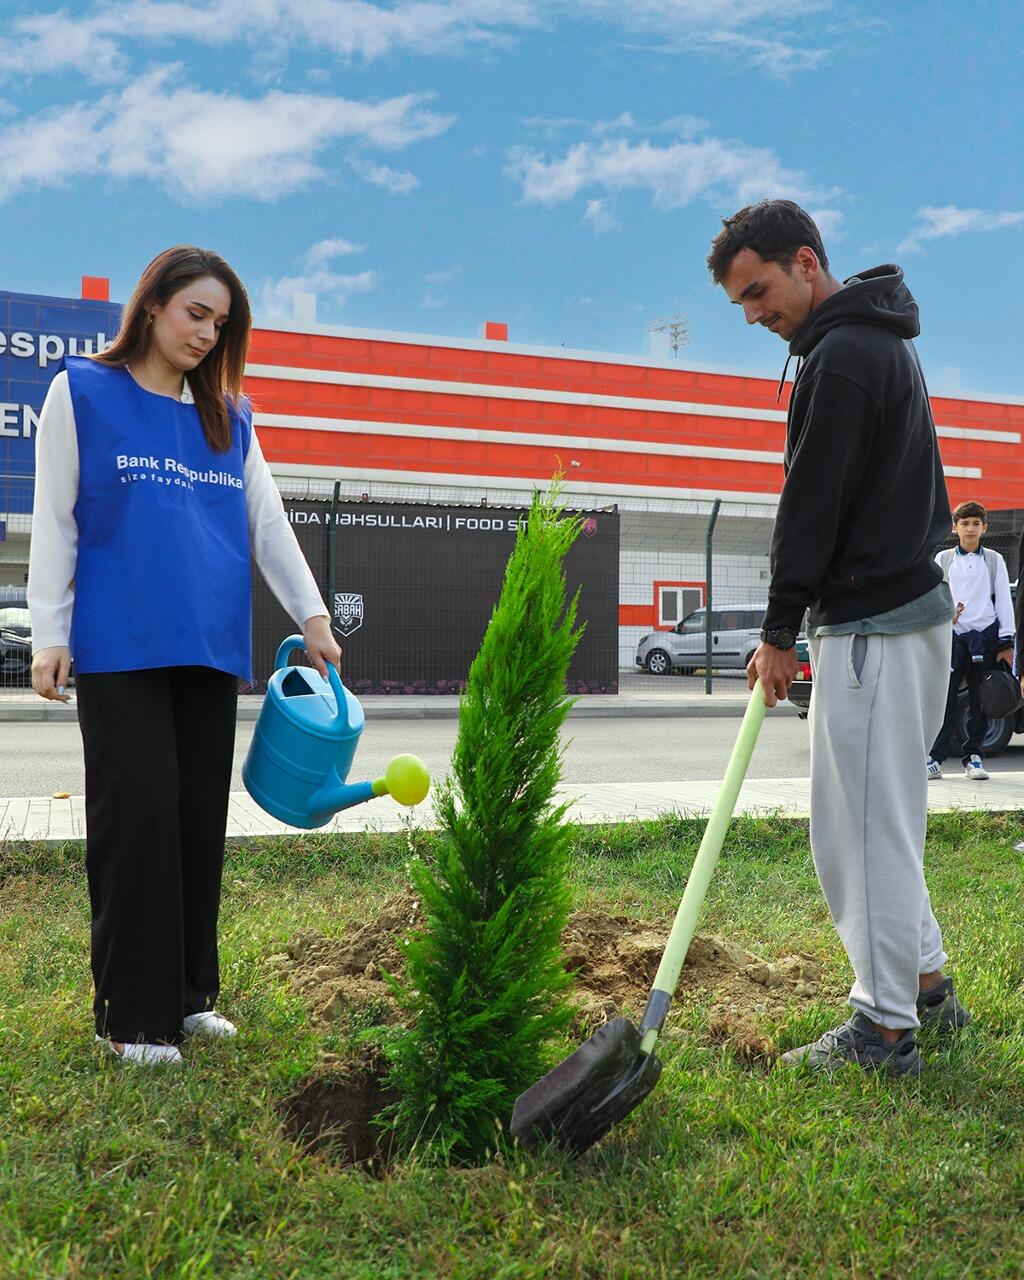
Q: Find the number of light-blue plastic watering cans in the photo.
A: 1